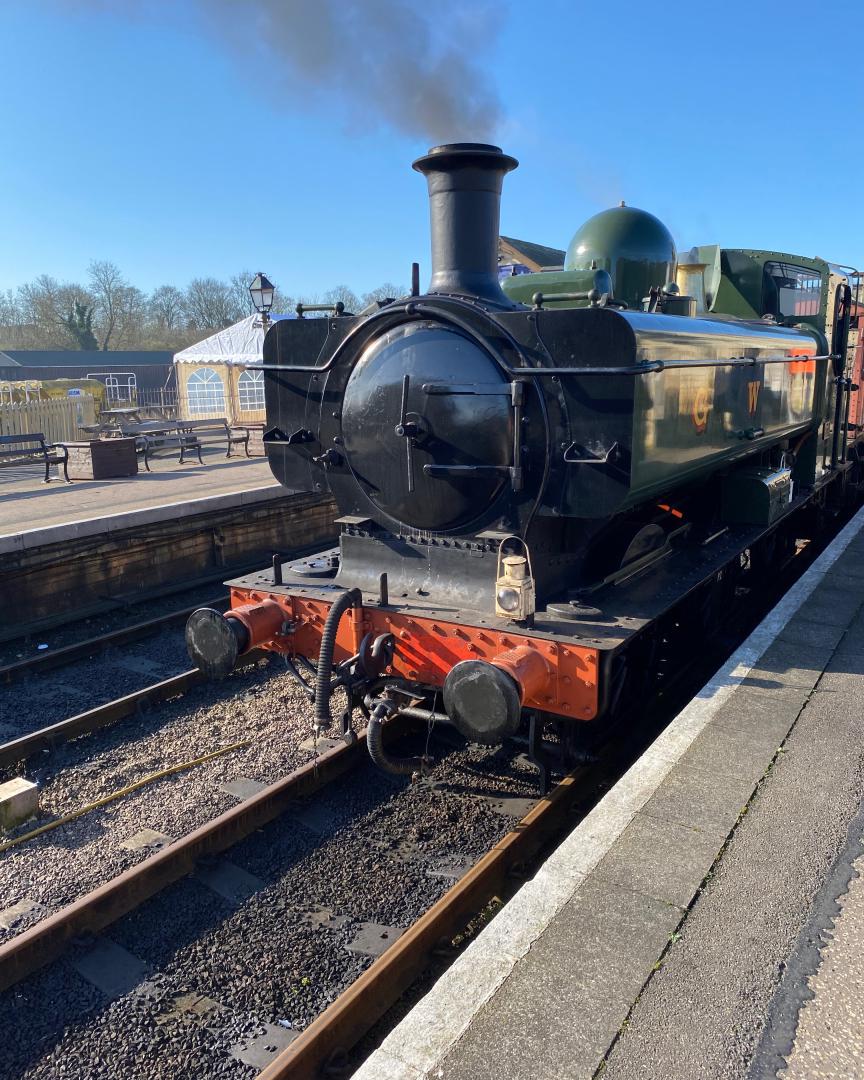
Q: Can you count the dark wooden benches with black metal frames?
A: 2